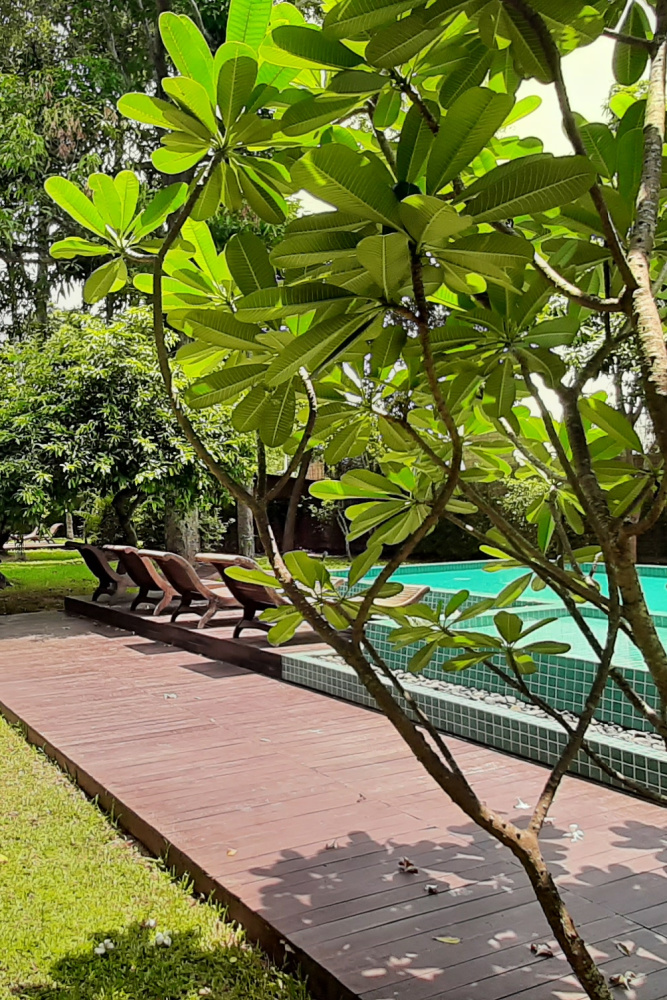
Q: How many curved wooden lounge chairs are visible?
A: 4